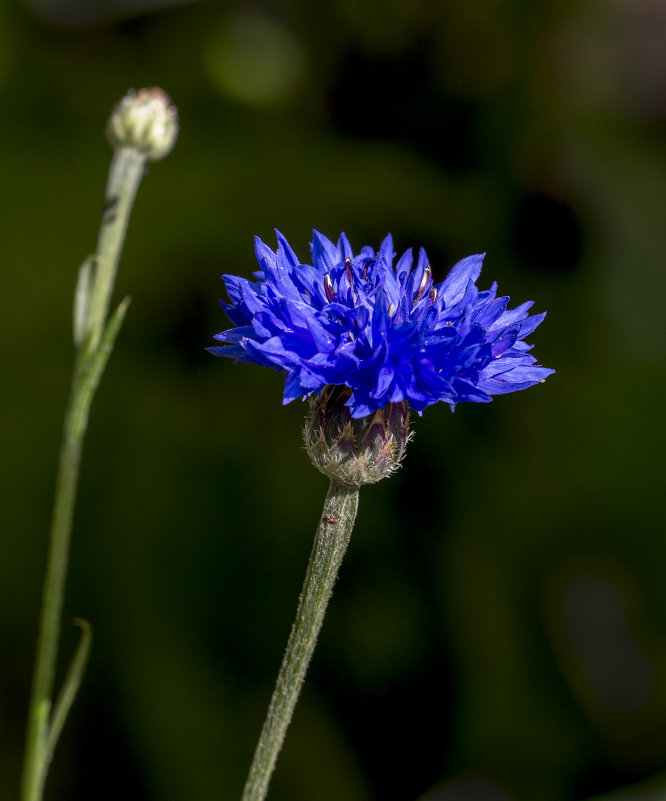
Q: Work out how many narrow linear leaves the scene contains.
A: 3